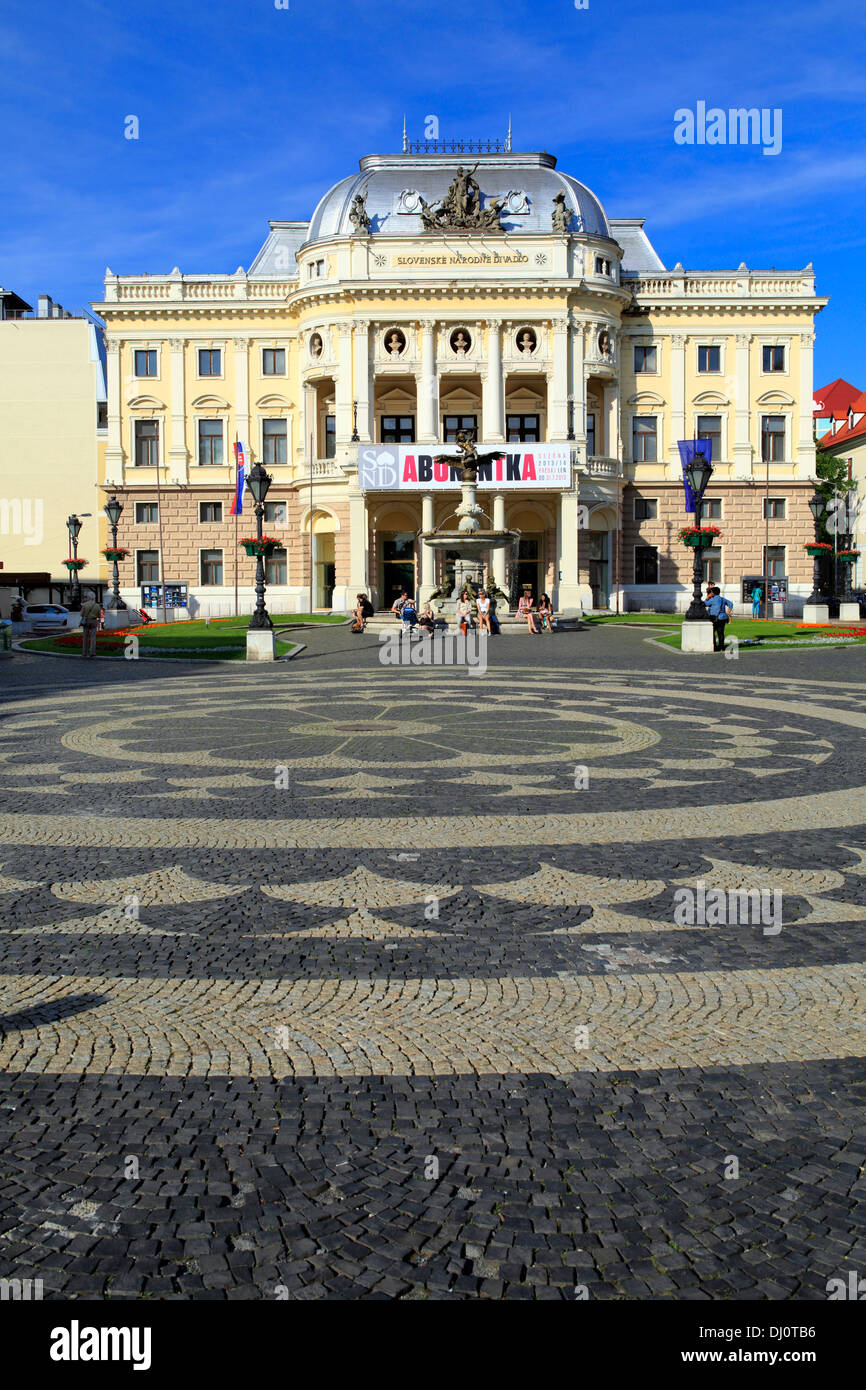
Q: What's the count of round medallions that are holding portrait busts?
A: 5